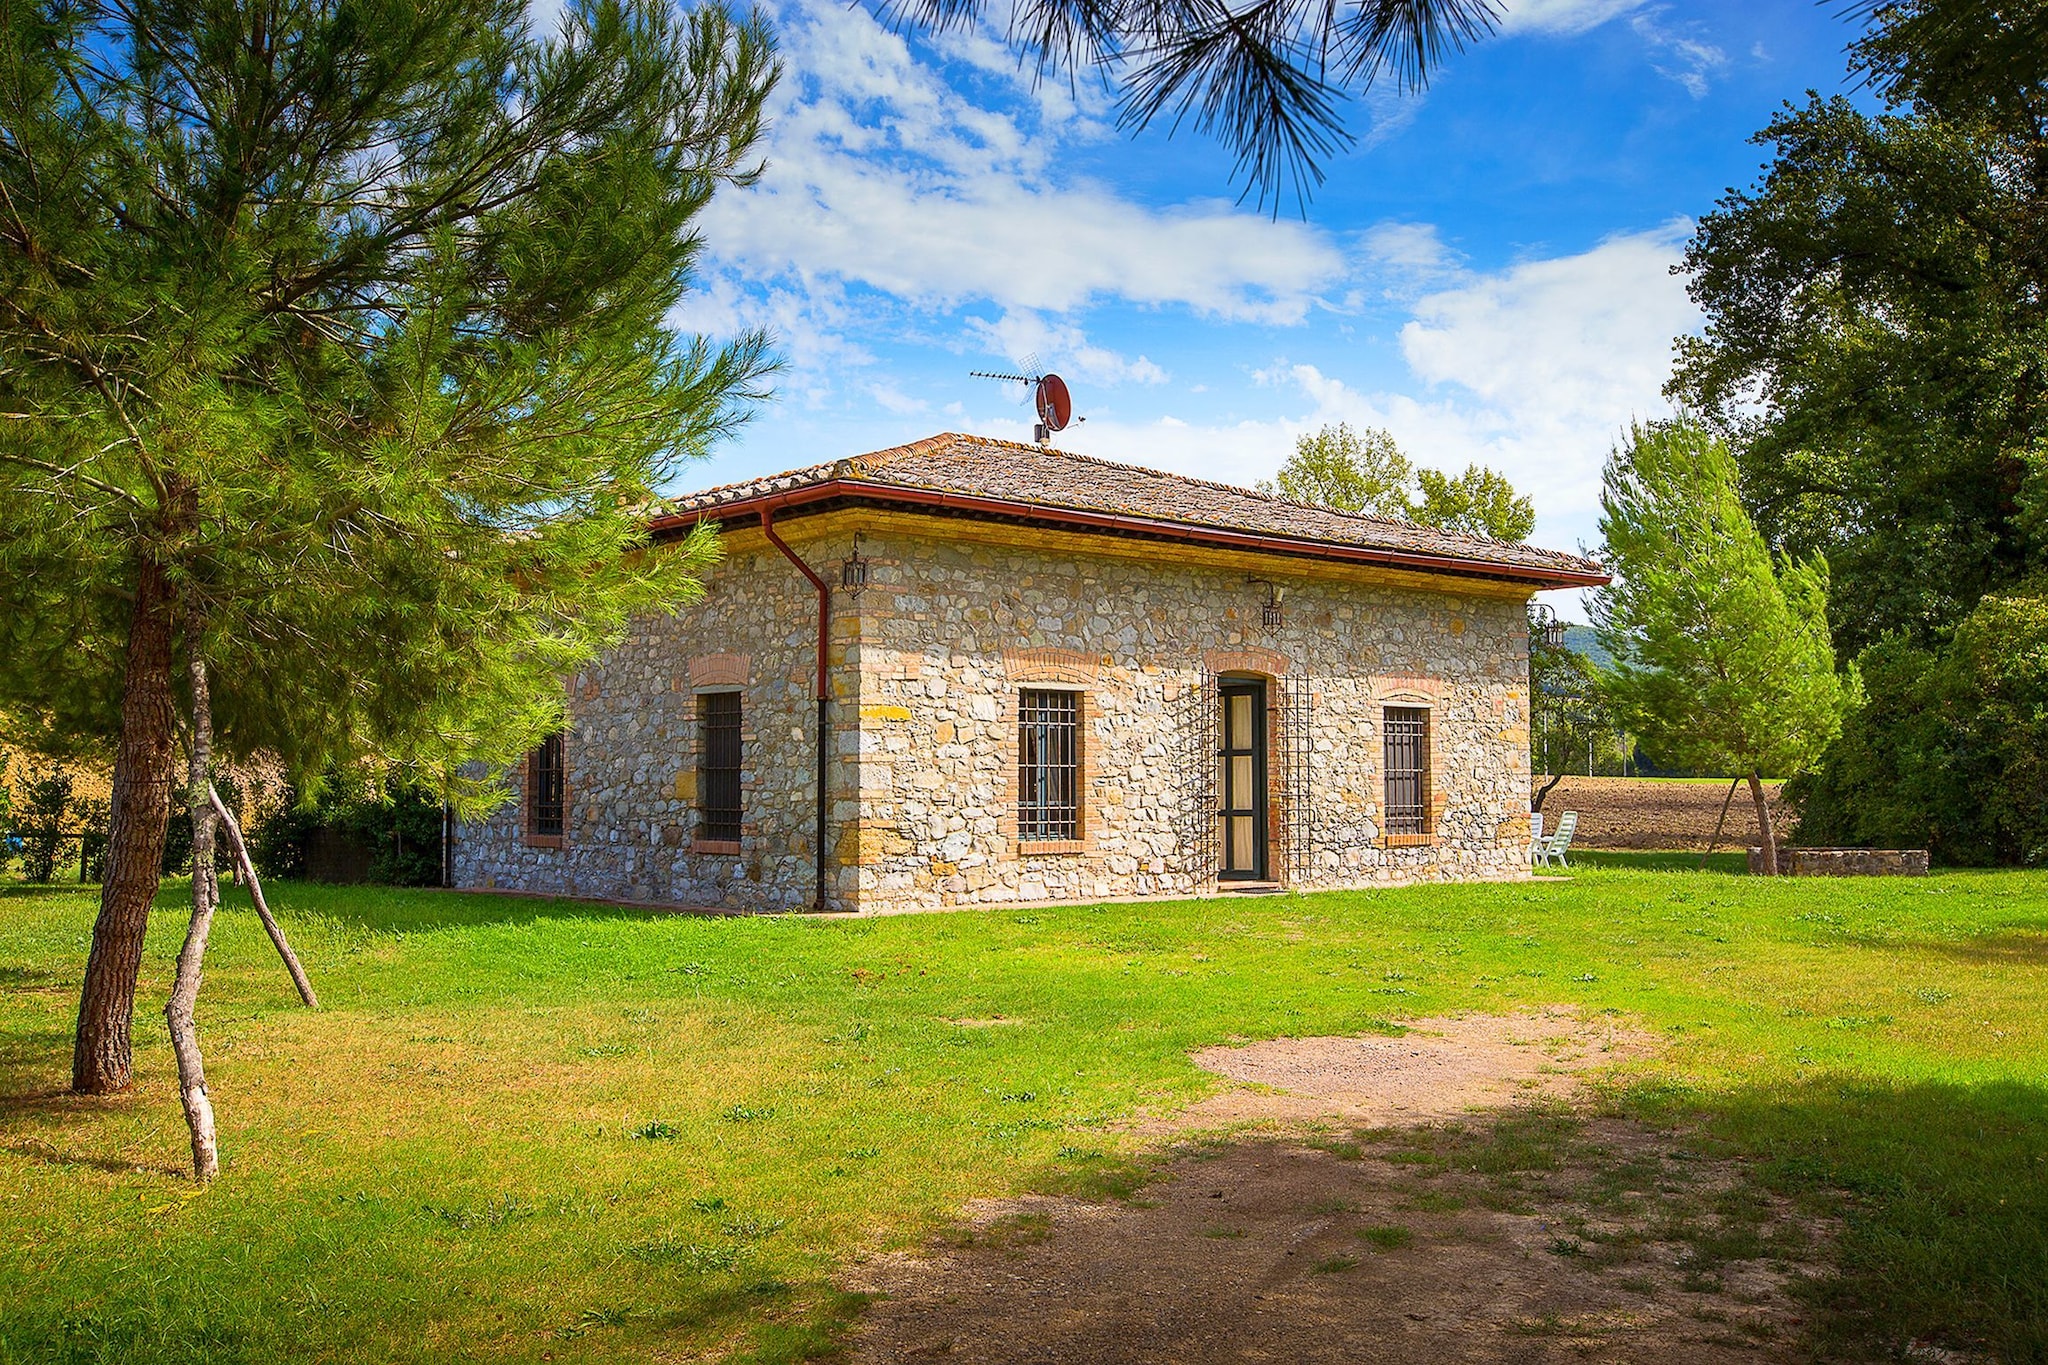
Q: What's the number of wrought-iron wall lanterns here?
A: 3